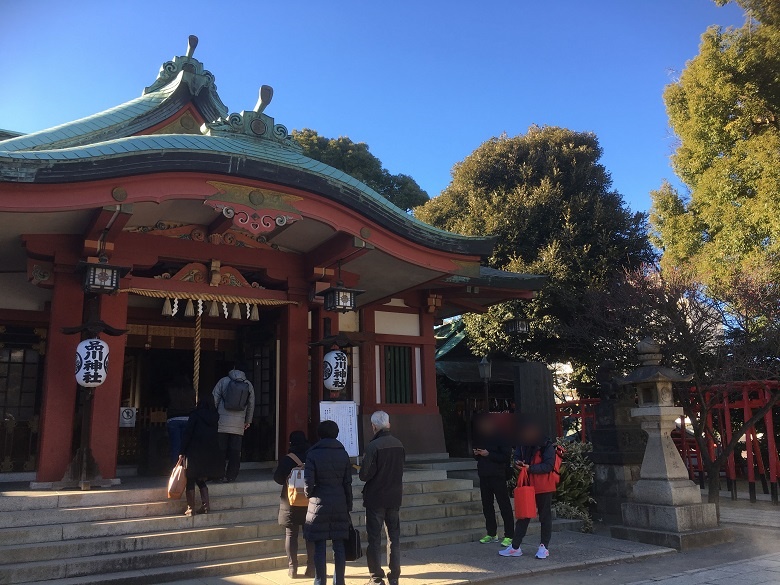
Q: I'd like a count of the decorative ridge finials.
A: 2